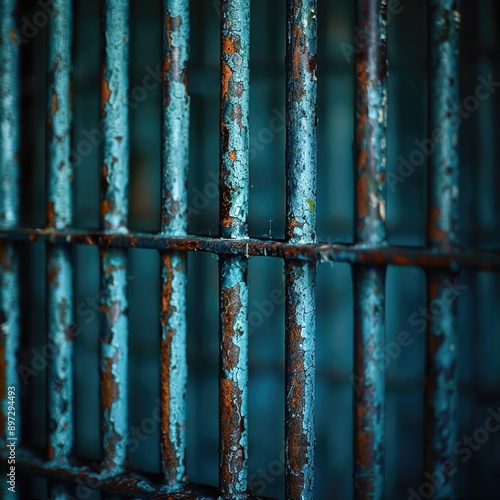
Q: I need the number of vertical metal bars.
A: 8